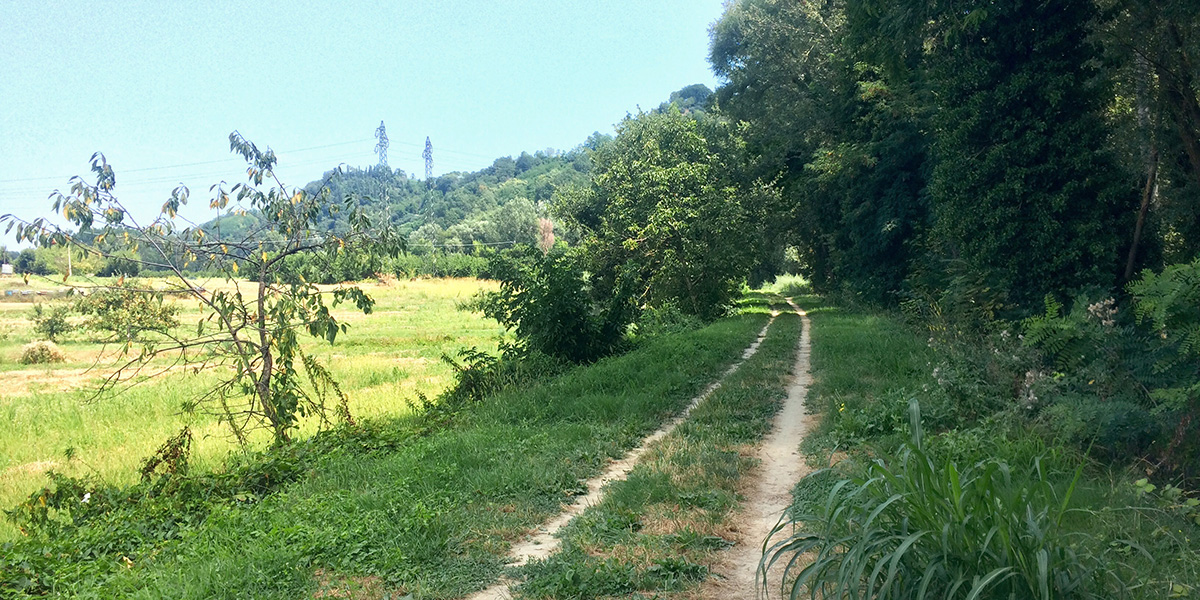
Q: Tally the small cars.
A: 0